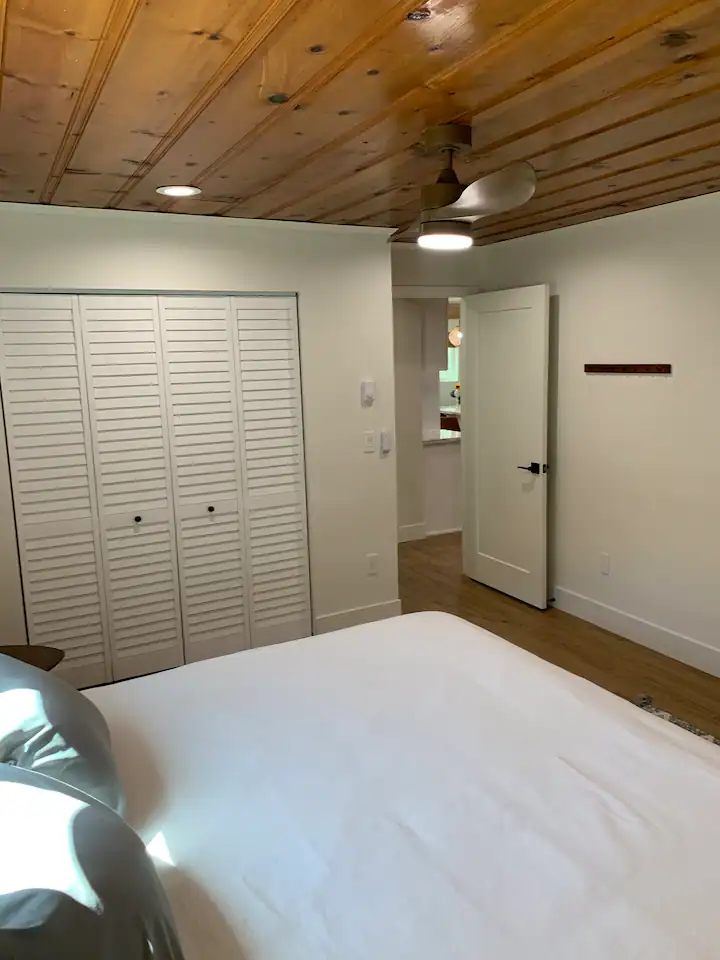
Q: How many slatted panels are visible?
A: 4